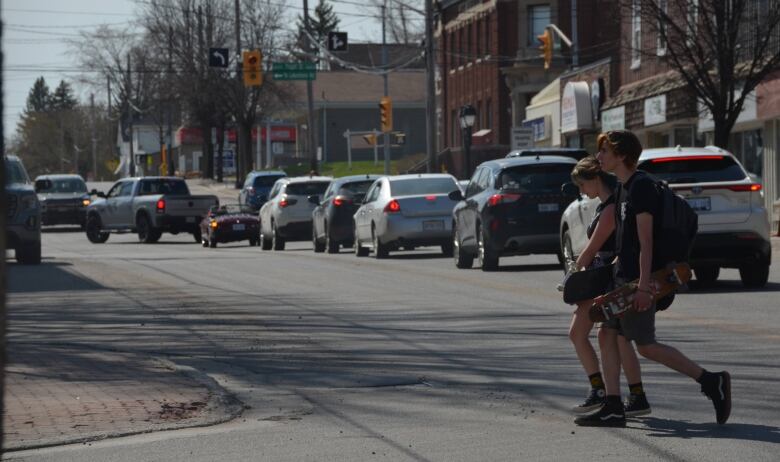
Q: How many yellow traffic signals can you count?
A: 3